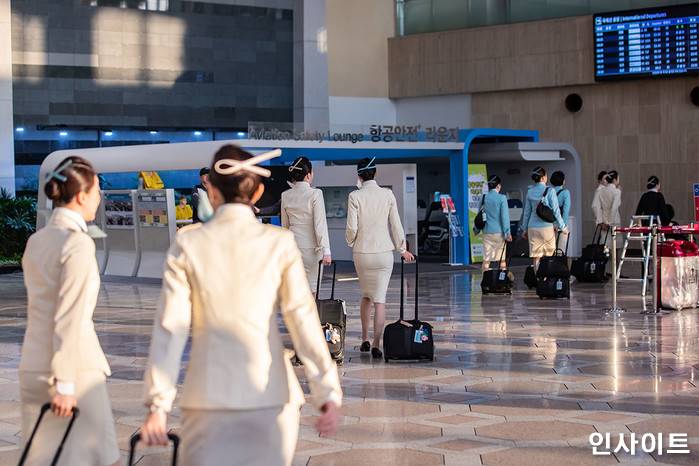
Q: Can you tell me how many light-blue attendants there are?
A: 3